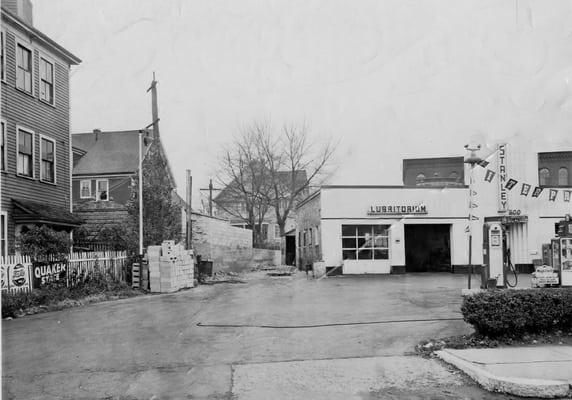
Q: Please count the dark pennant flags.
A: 7